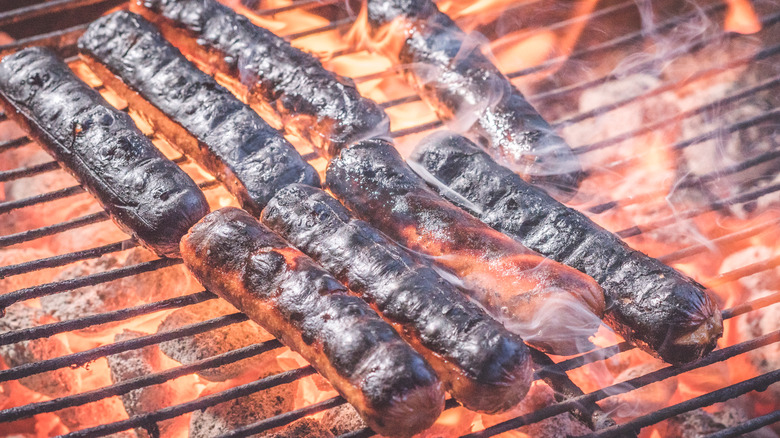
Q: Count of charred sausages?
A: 8